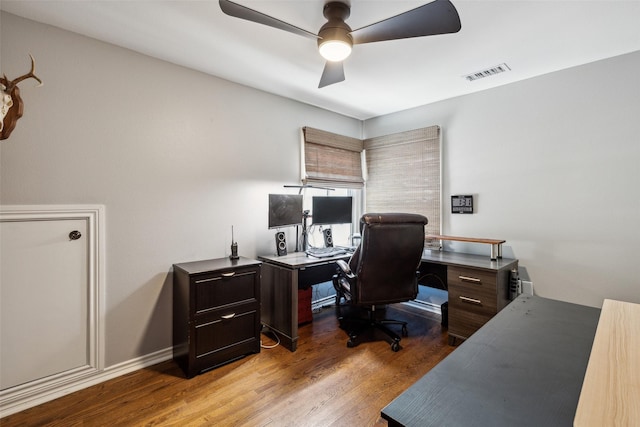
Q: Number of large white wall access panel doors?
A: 1